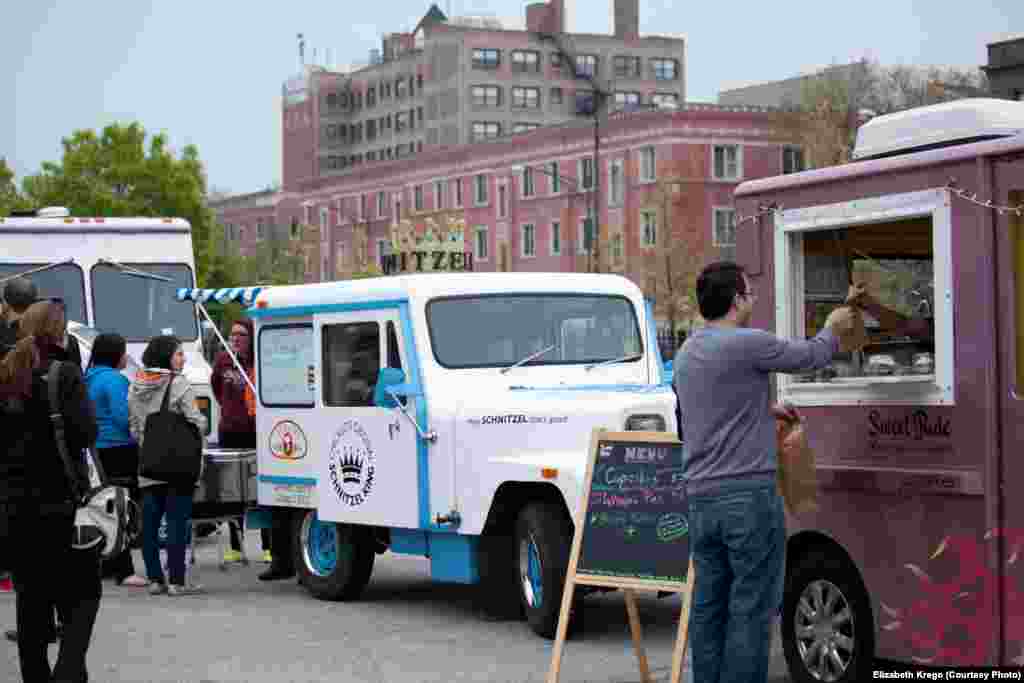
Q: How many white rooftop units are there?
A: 2